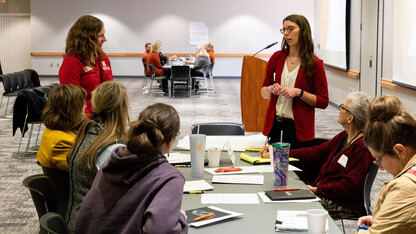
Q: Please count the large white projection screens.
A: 2